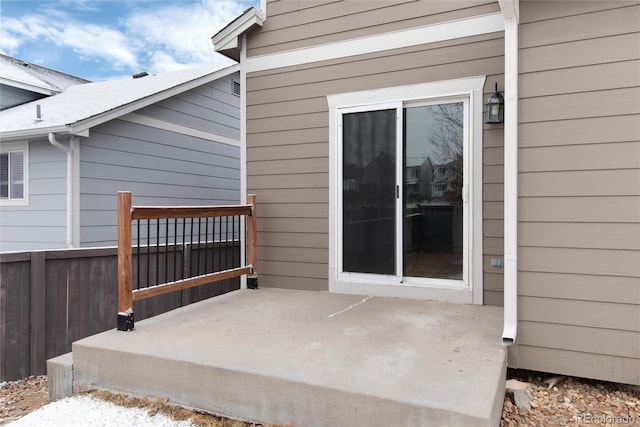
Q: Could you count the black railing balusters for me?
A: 15